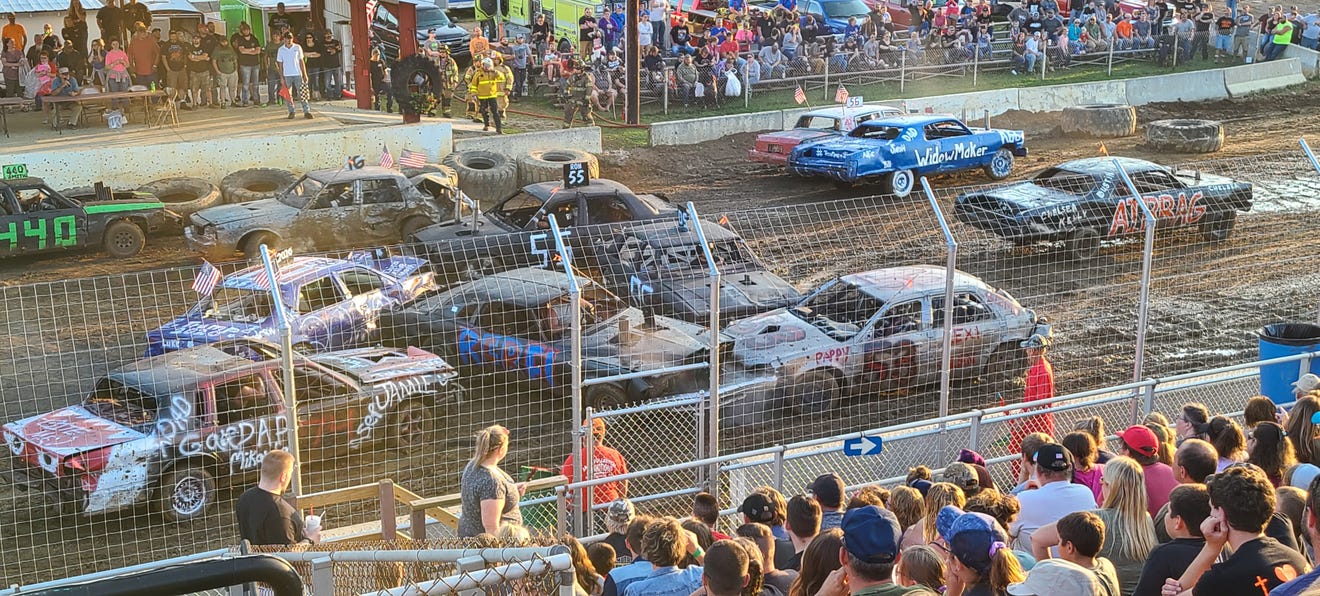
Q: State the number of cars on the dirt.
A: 11